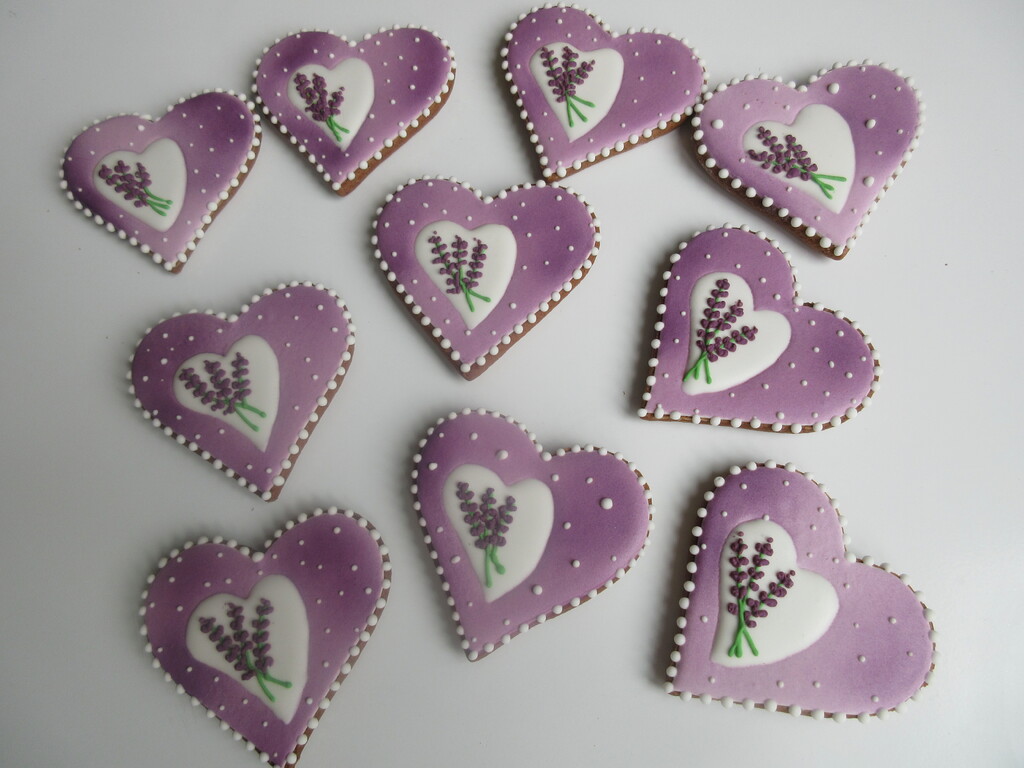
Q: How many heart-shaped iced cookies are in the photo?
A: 10